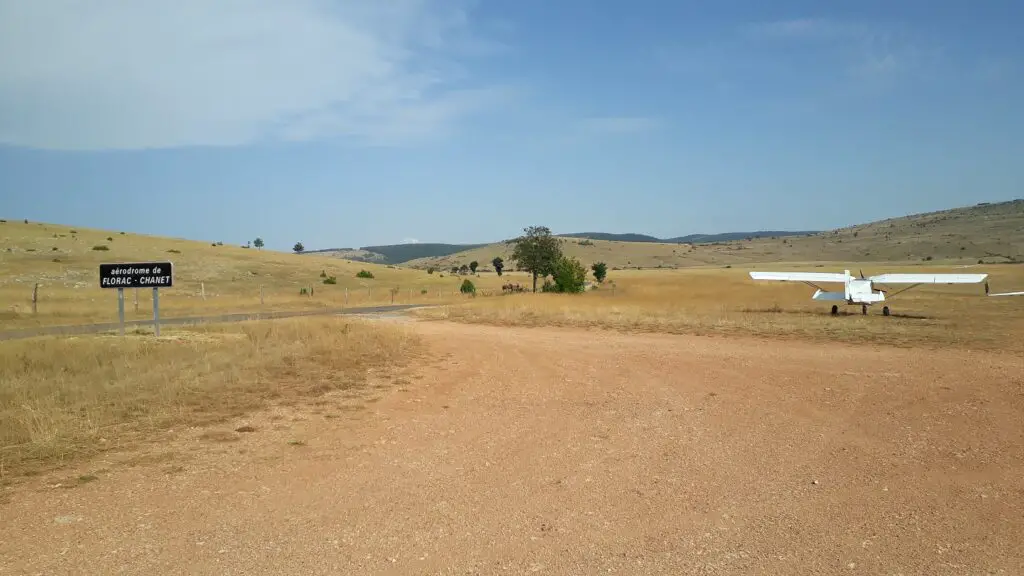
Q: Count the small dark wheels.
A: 3